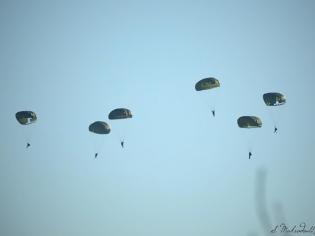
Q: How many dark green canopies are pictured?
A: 6